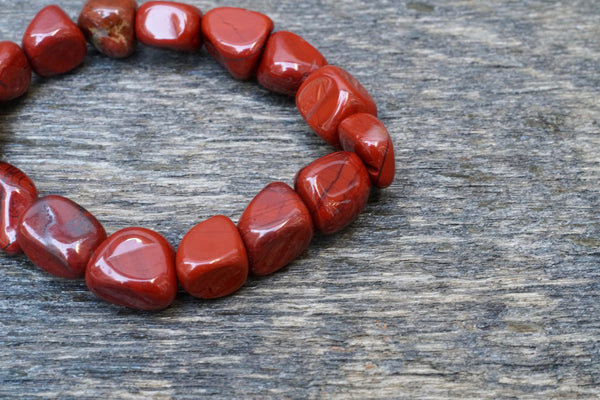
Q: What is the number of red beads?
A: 14